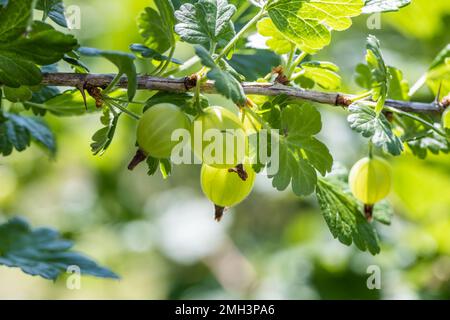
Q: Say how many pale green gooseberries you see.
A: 4